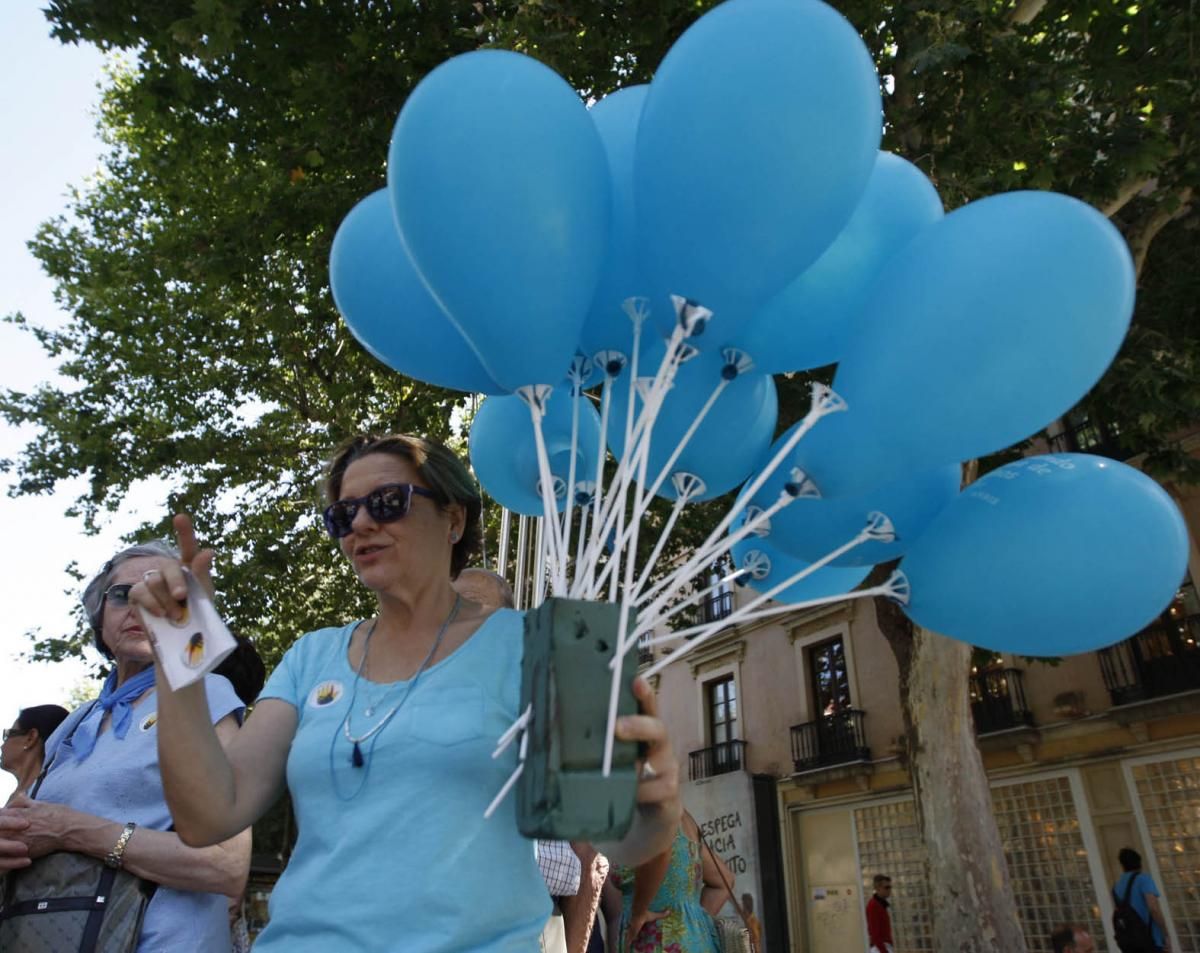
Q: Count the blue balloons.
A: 11